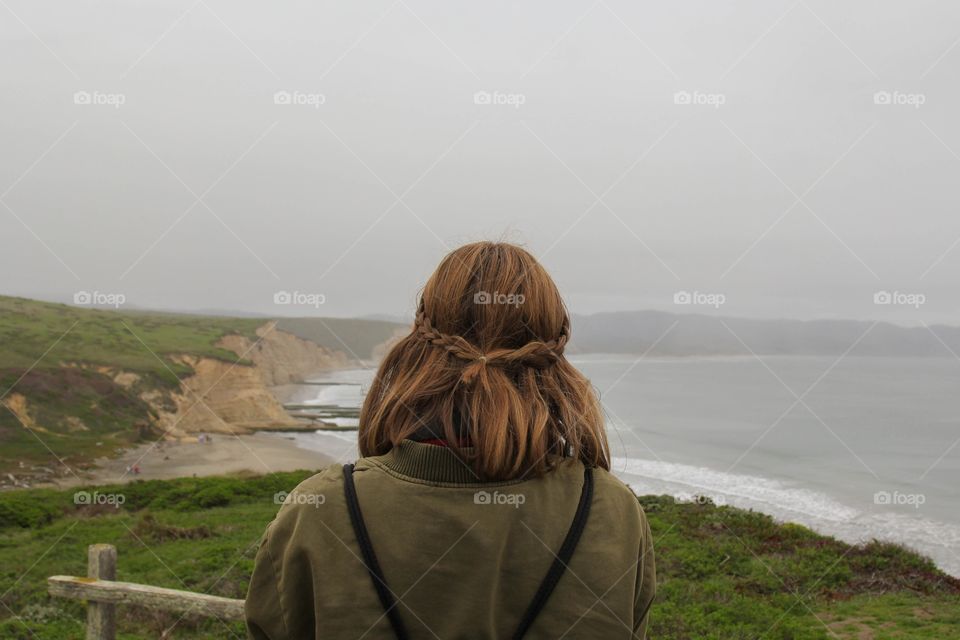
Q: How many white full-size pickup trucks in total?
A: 0